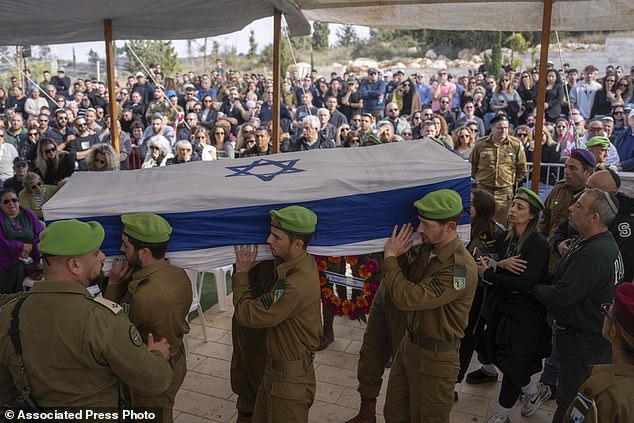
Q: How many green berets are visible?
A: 6